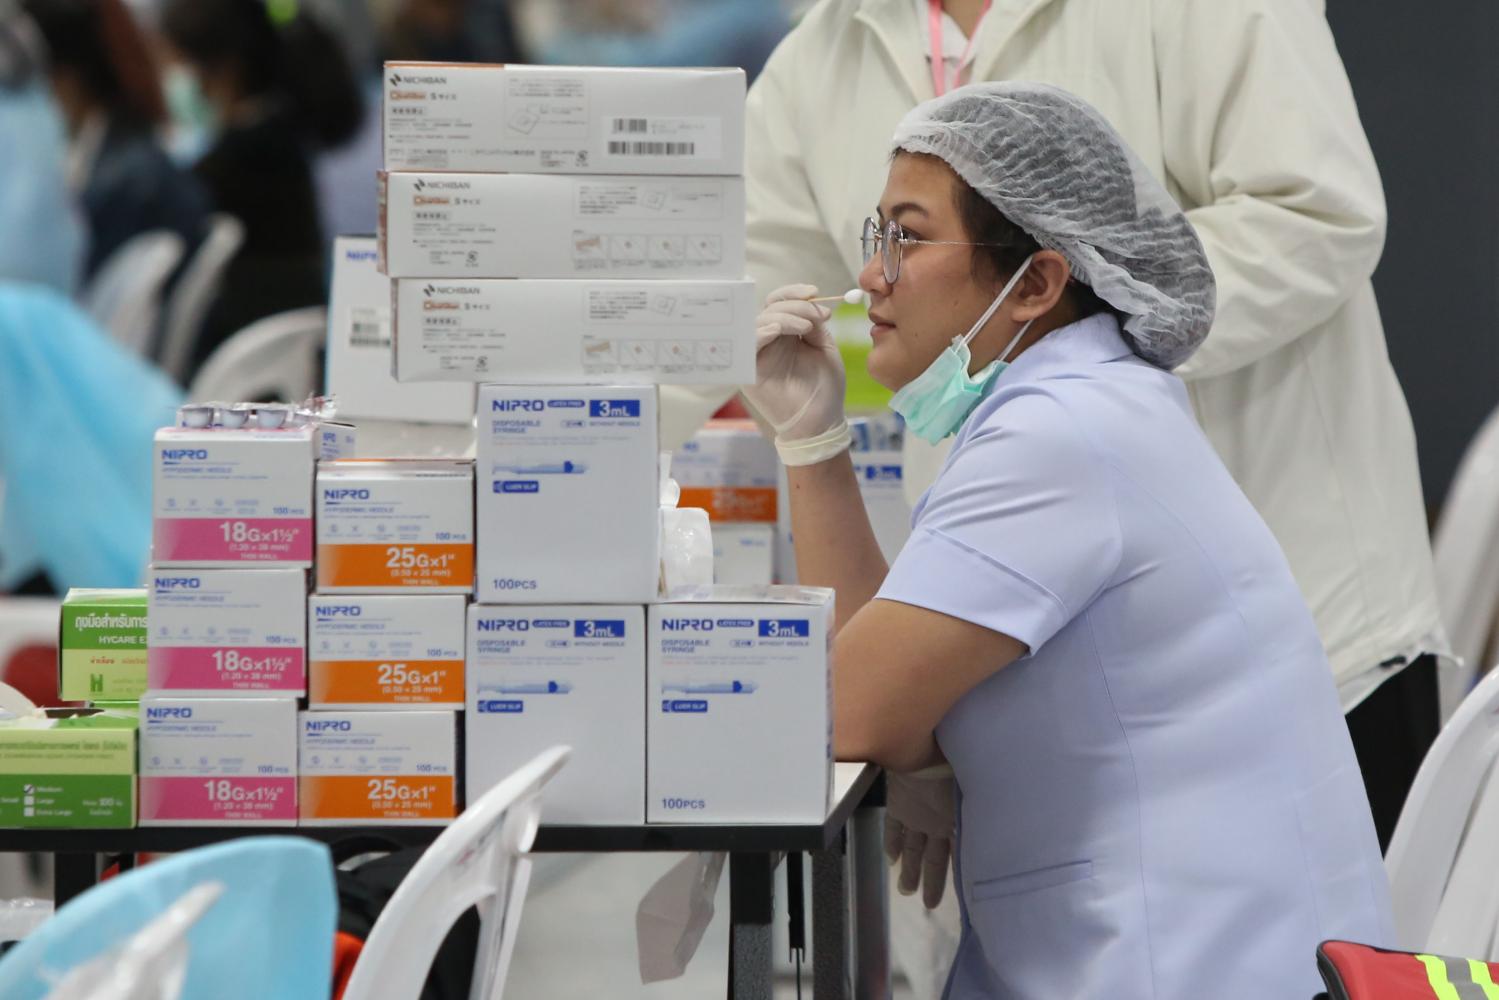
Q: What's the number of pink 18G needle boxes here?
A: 3